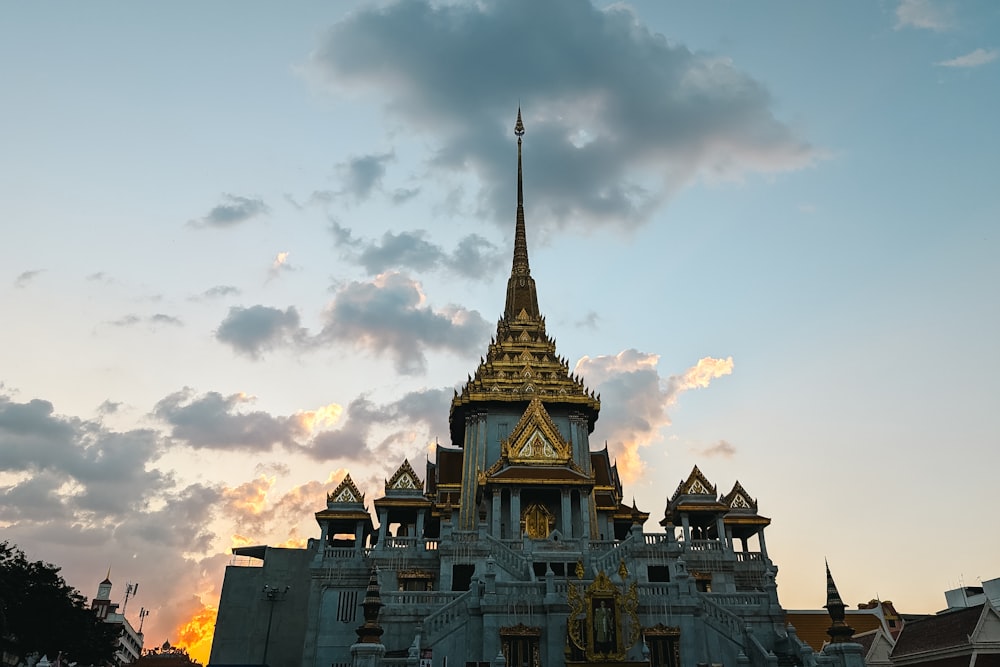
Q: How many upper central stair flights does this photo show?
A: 2